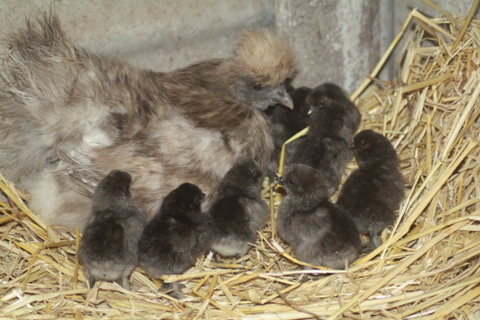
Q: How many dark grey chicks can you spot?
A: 8